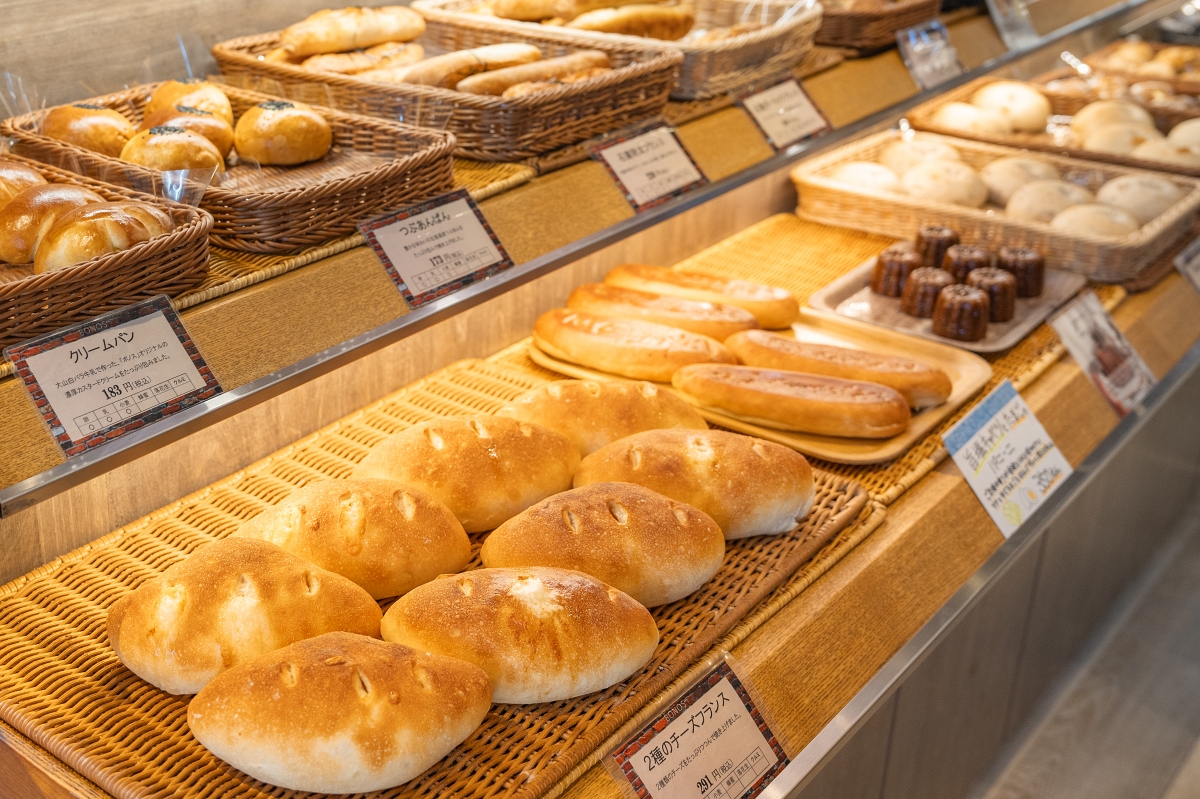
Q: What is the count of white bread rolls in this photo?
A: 13